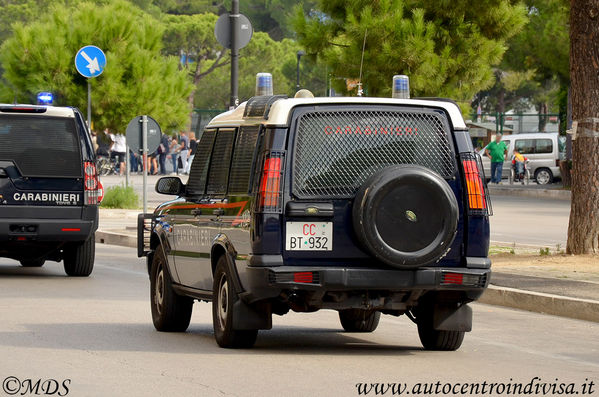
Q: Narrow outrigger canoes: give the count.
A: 0